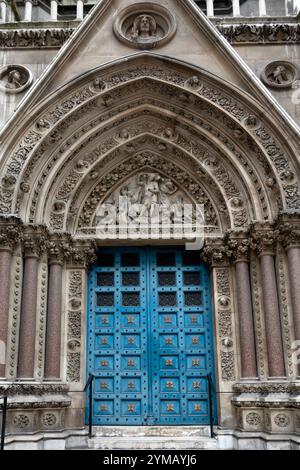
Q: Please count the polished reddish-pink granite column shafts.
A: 6